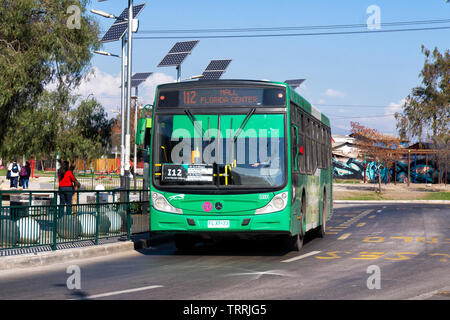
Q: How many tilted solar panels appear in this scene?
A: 5